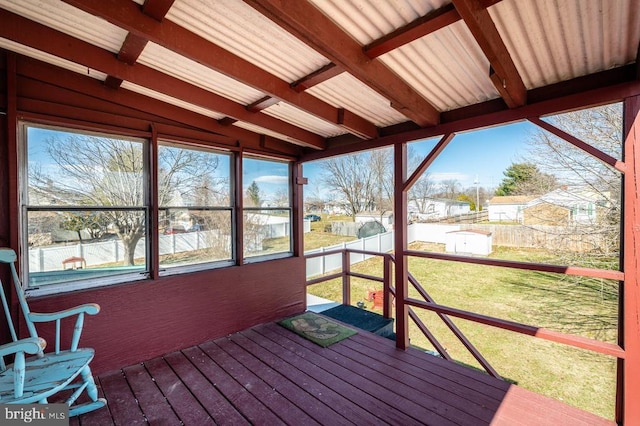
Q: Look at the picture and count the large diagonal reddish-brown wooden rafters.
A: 4